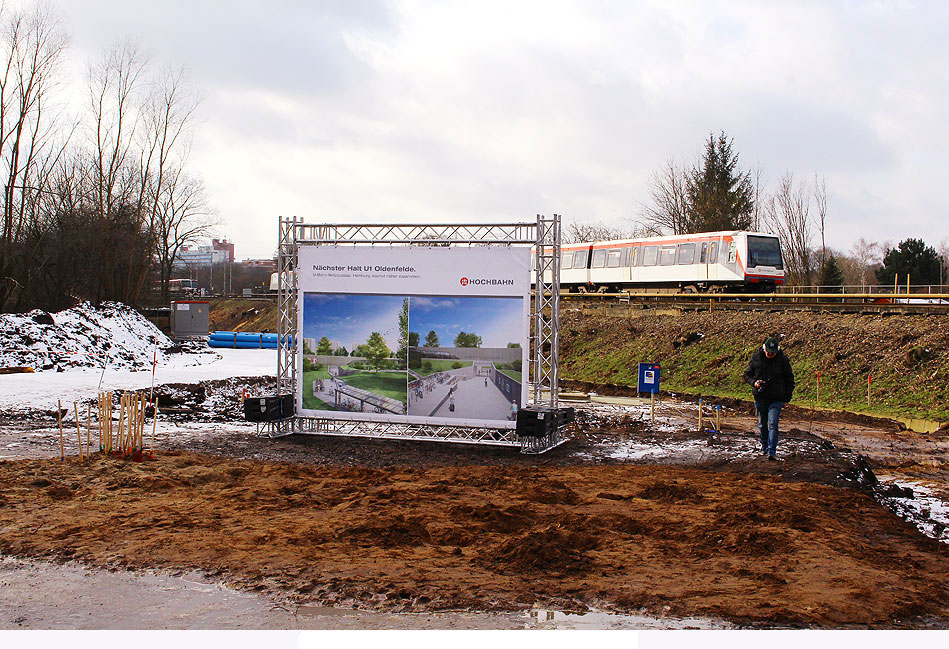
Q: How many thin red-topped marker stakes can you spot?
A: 2